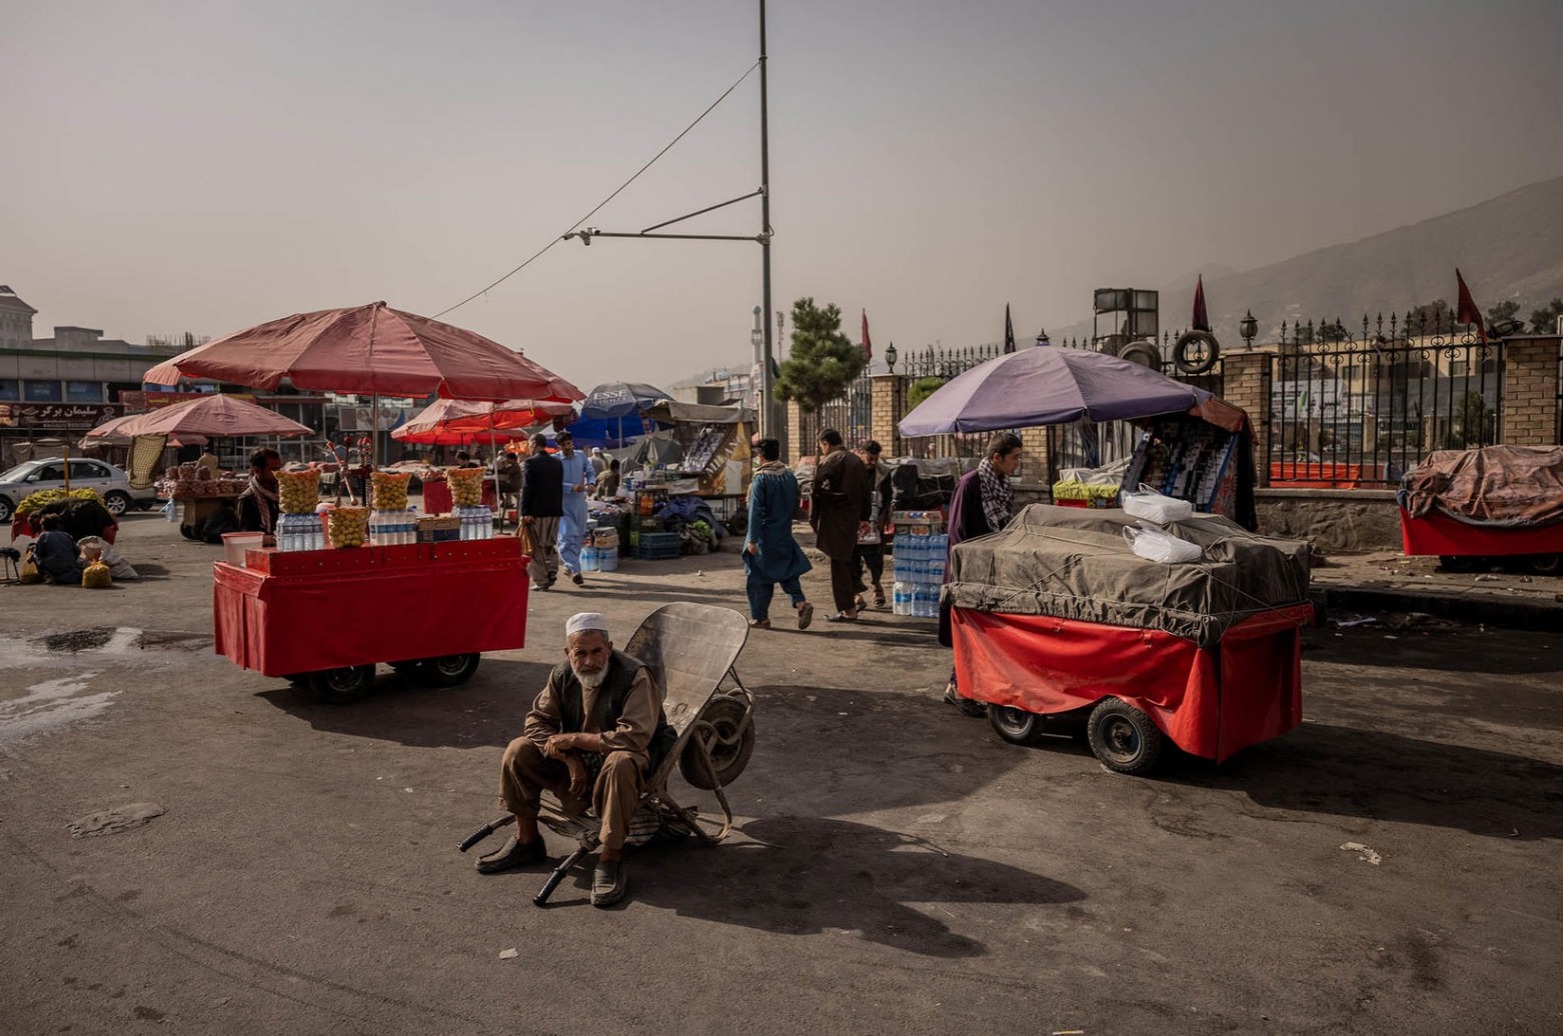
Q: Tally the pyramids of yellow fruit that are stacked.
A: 4